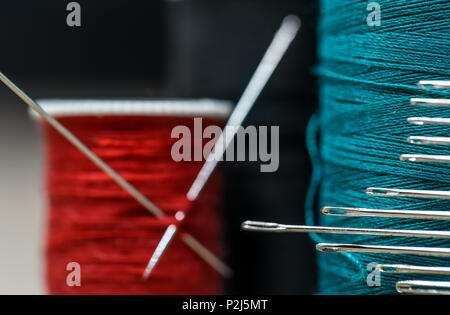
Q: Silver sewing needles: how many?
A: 13